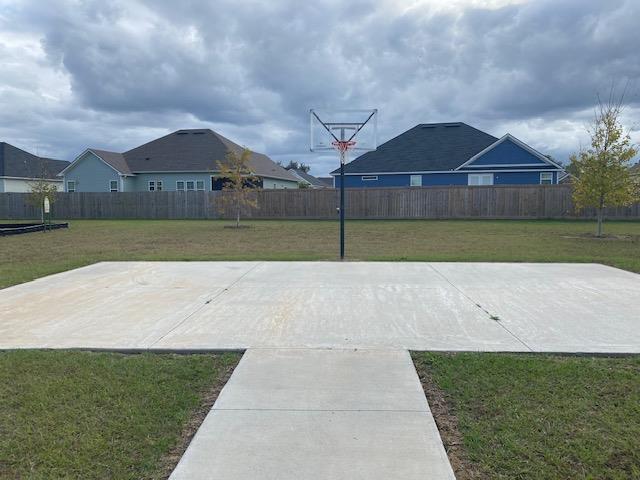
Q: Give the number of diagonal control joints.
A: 2